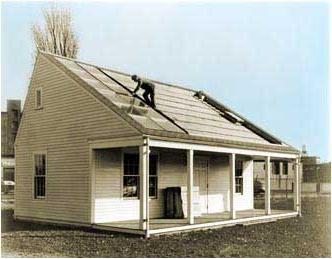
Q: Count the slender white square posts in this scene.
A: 5